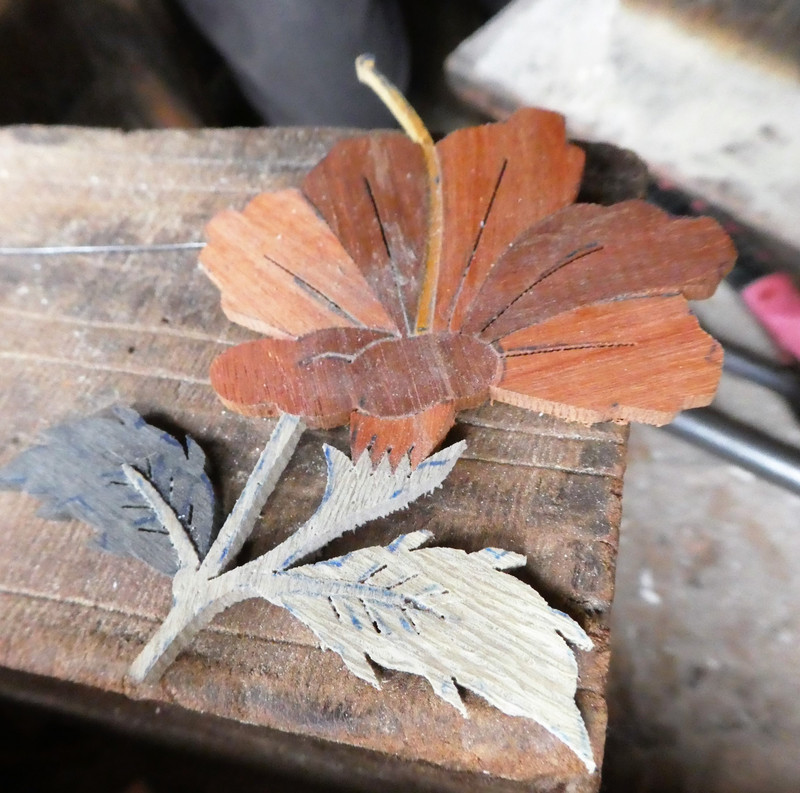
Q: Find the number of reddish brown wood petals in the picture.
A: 5